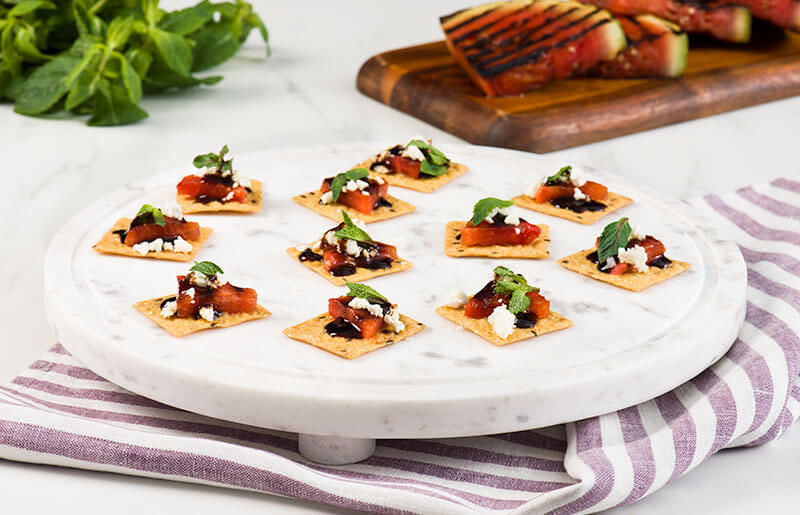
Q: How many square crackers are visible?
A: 11